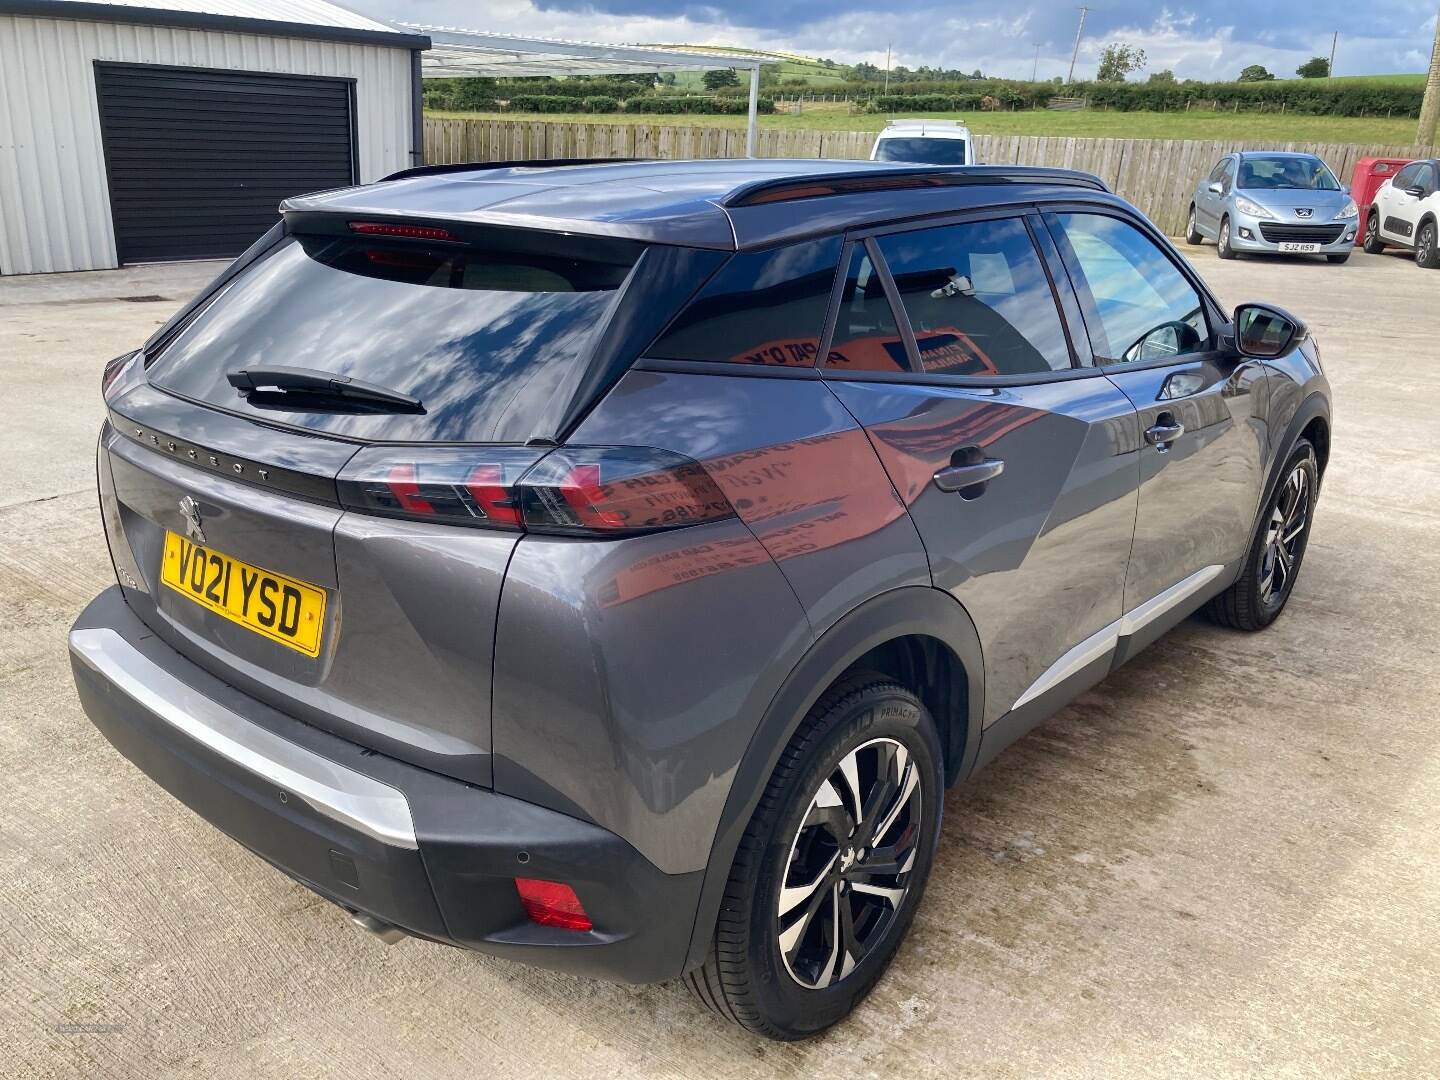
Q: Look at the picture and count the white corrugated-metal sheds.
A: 1